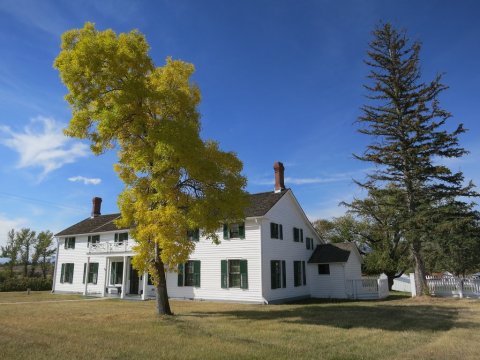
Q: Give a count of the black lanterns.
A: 0